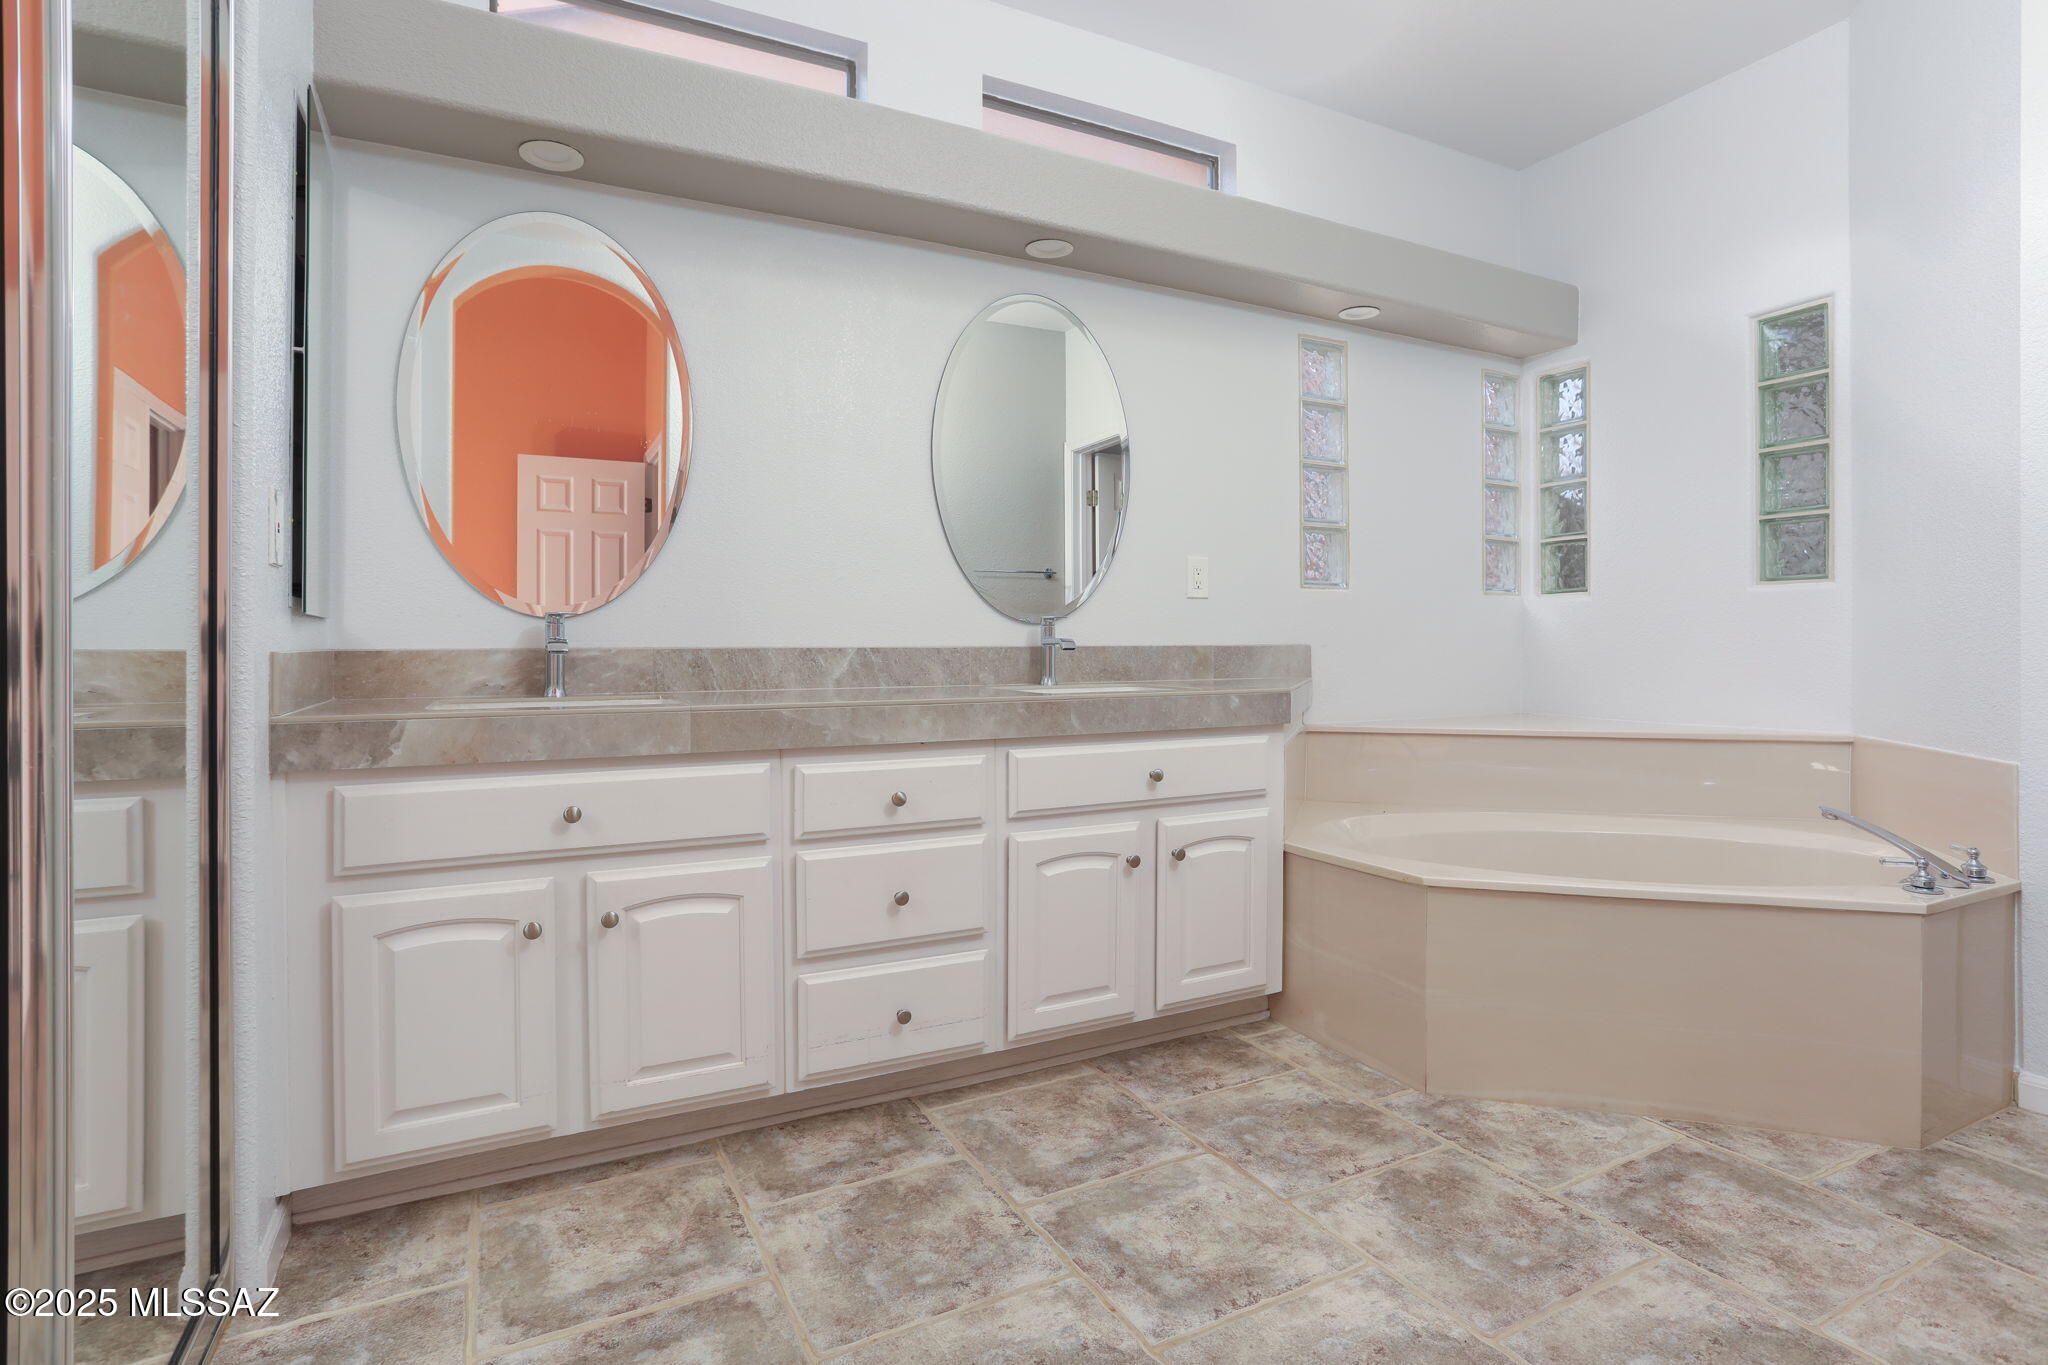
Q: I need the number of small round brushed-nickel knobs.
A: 9